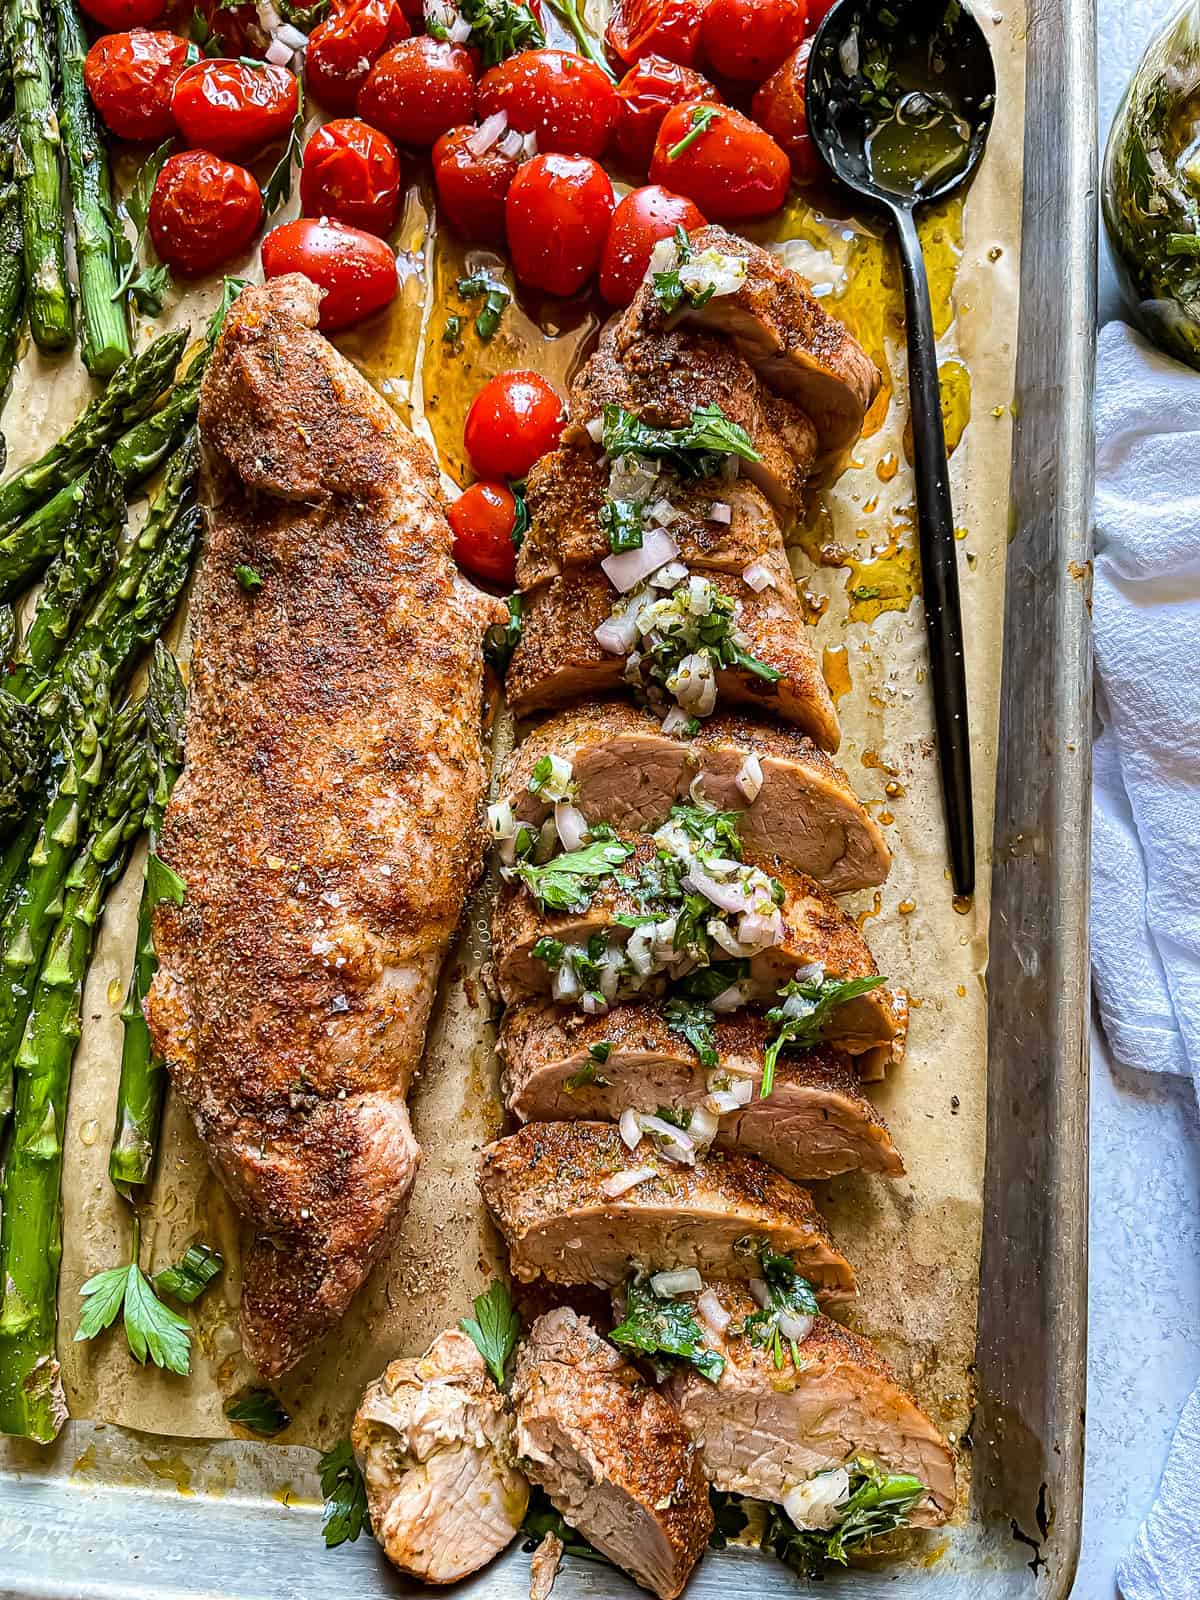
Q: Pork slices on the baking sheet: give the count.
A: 11